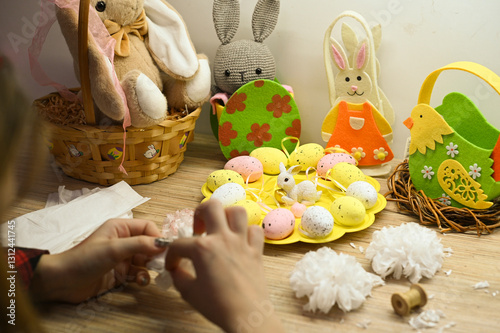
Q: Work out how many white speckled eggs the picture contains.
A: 3